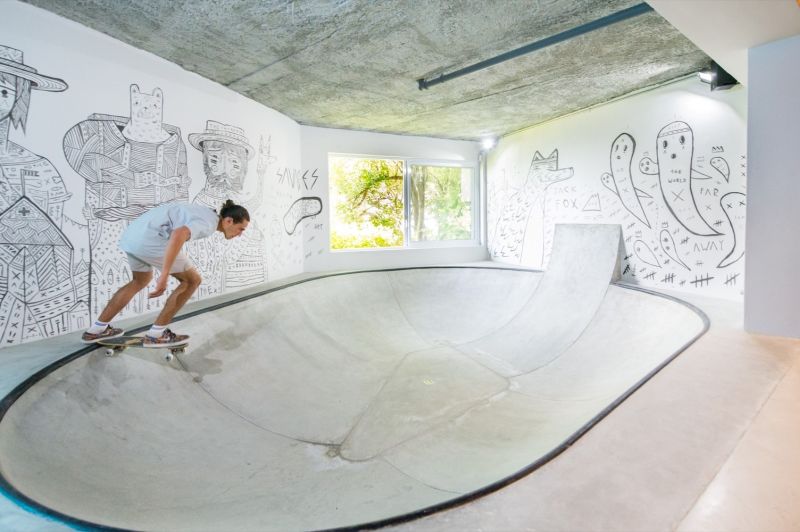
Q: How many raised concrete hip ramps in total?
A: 1